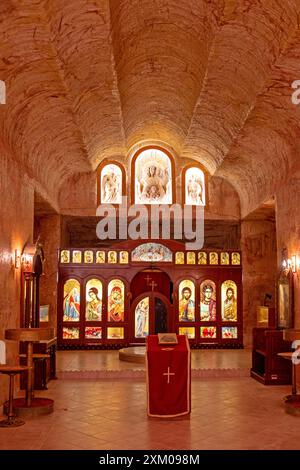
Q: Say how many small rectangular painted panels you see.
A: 6